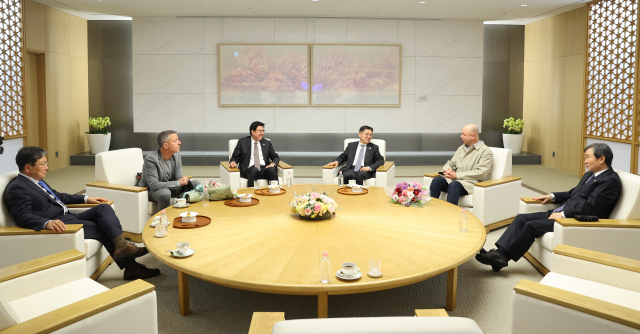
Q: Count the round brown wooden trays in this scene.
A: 4